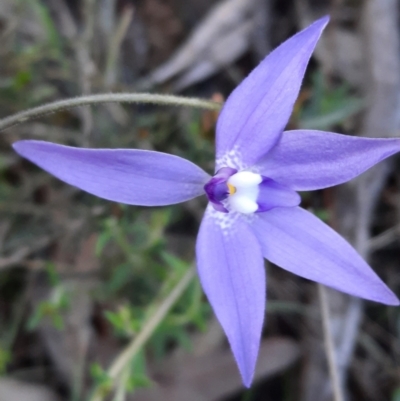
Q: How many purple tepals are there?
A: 5